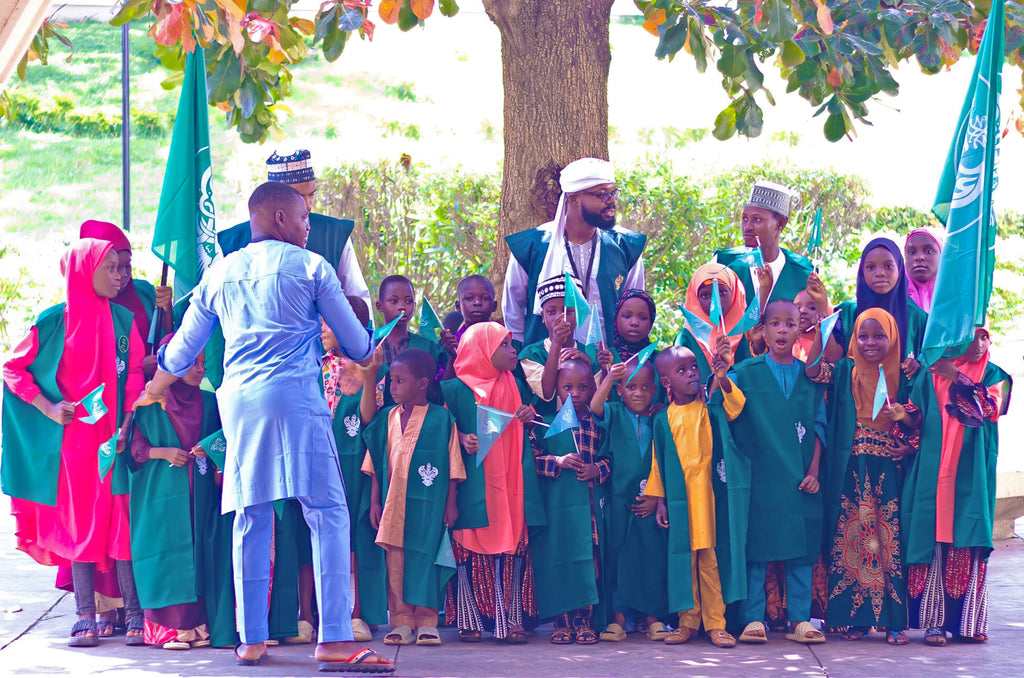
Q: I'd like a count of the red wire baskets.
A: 0